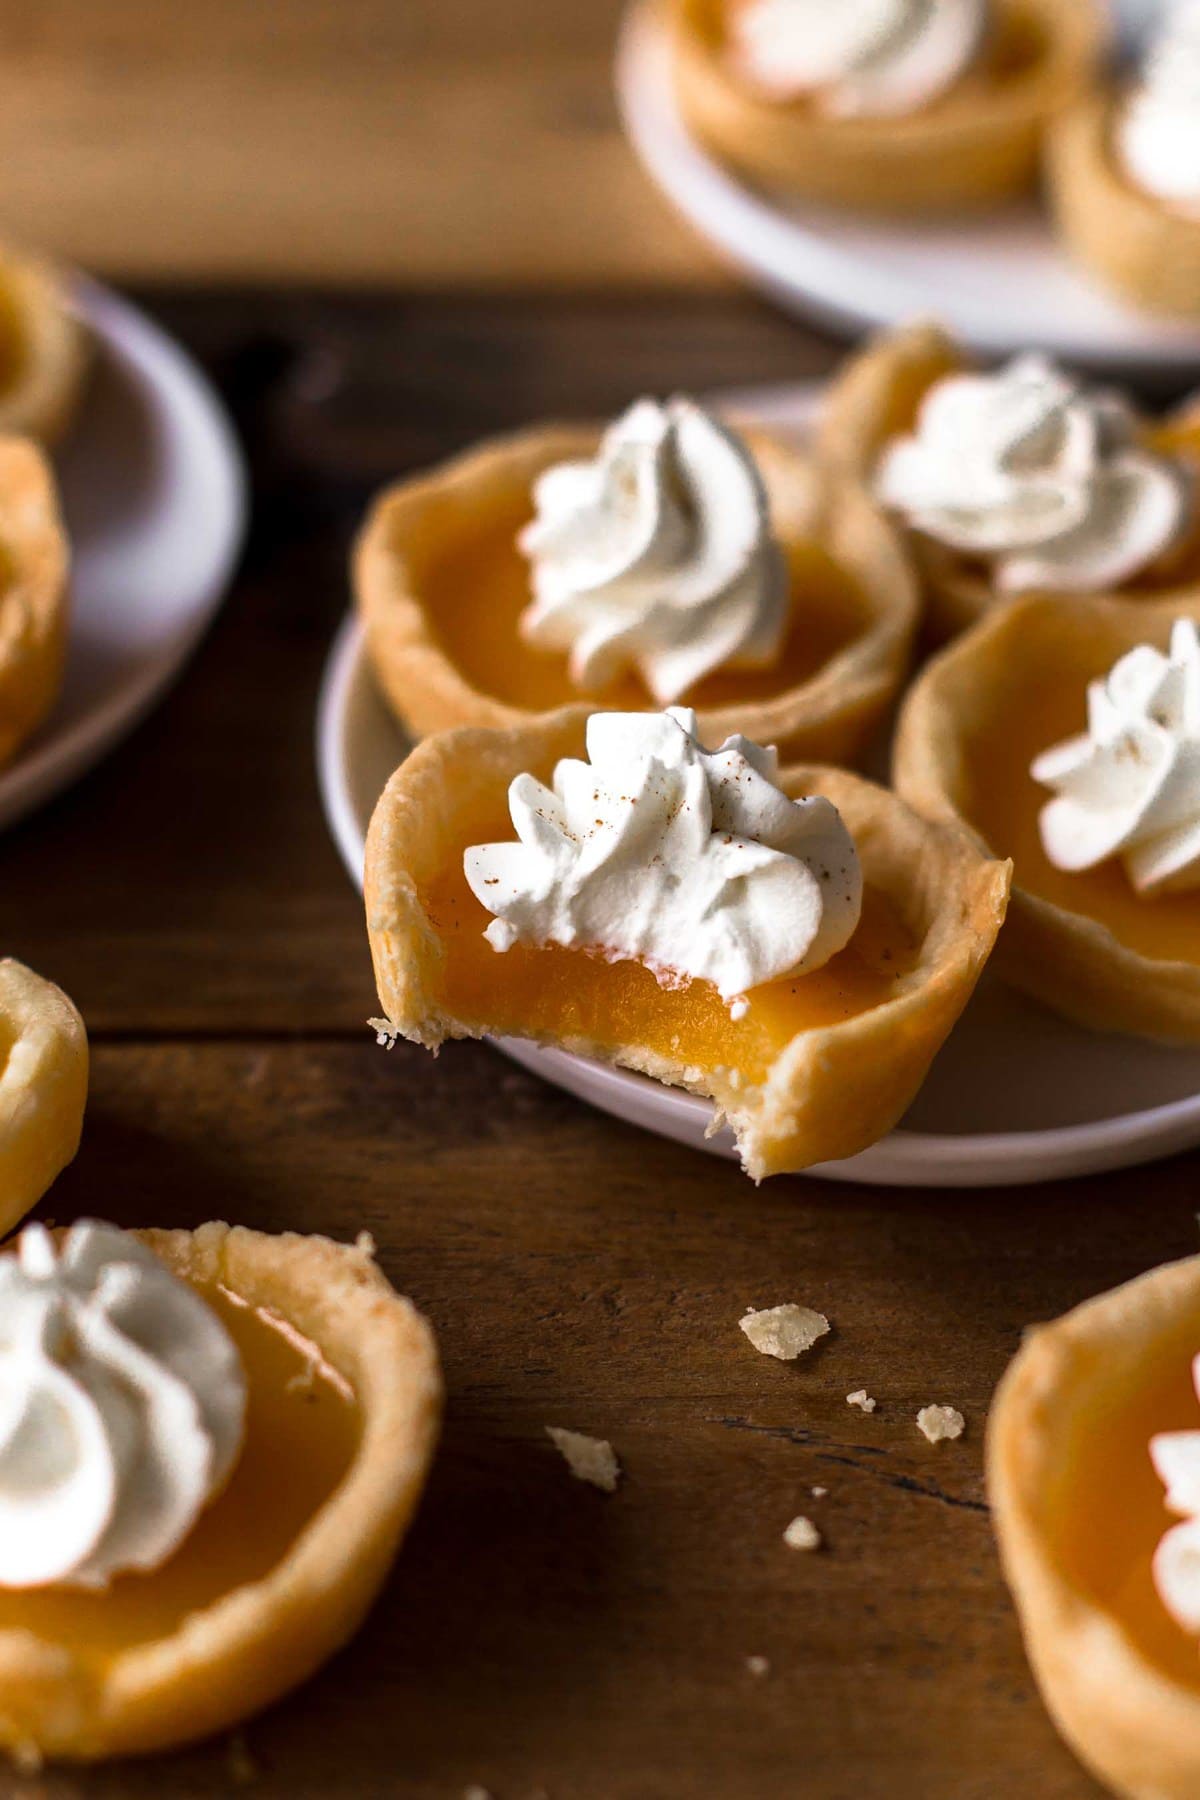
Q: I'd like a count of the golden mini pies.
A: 11